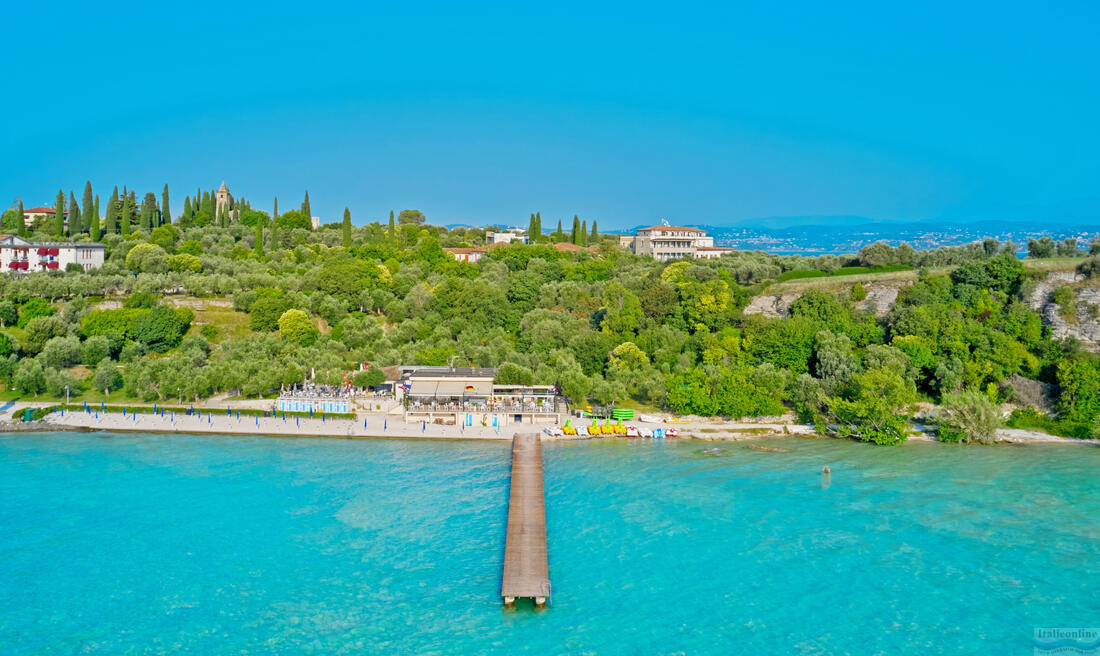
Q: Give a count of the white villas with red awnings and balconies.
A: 1